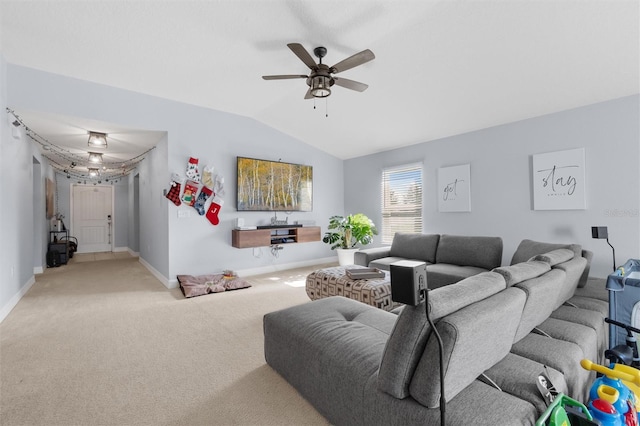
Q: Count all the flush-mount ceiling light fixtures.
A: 3